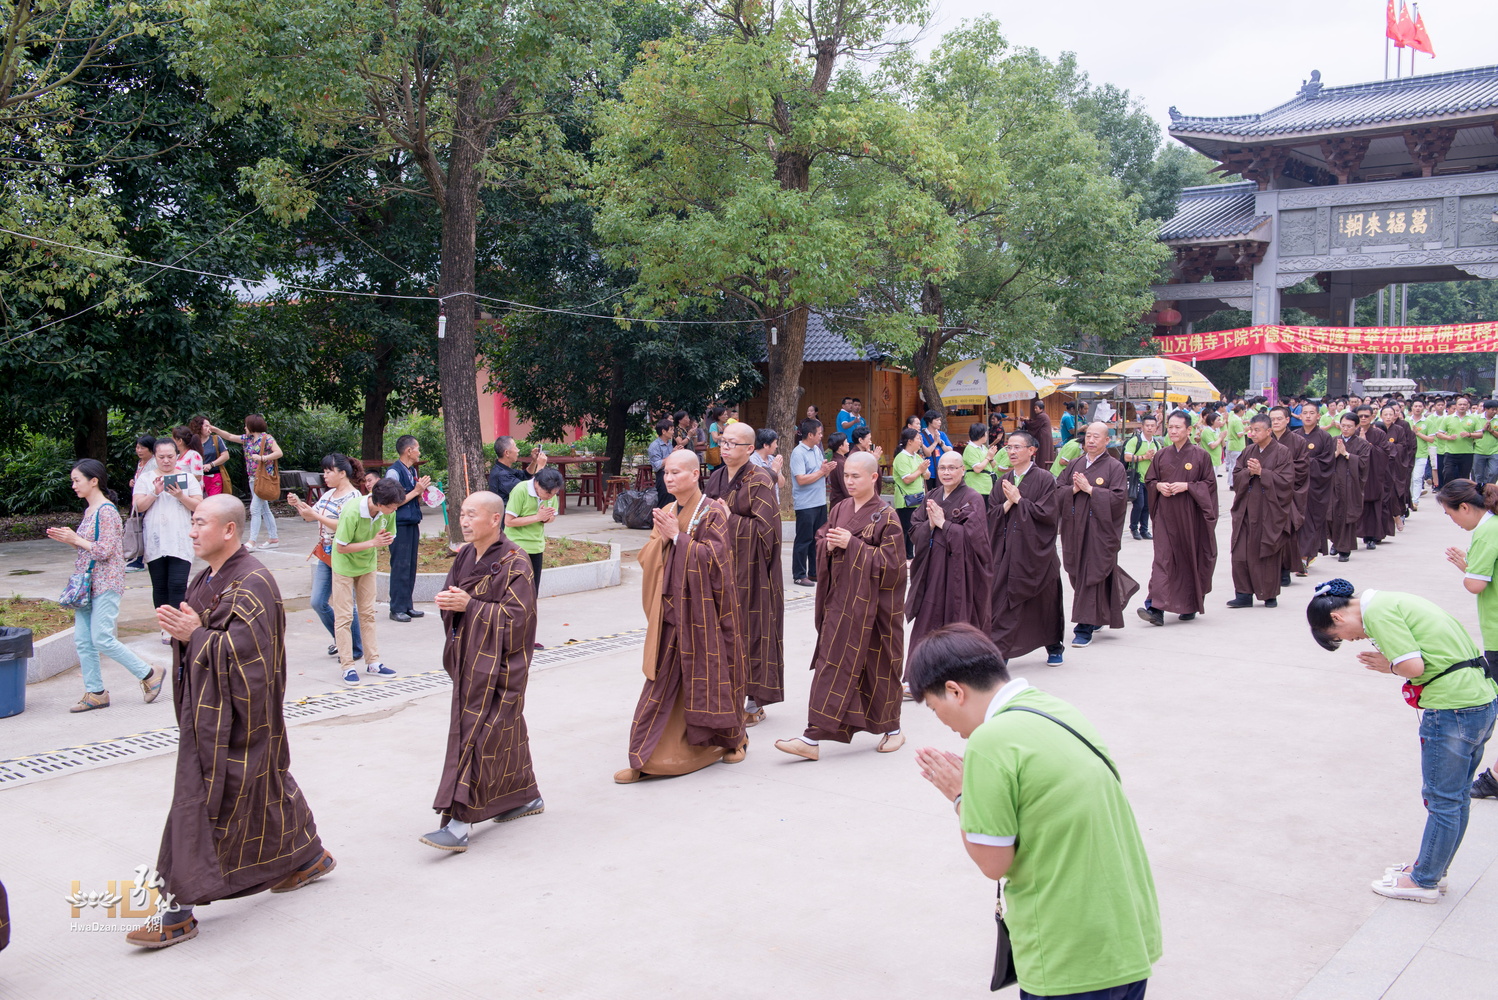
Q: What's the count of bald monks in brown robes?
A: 7